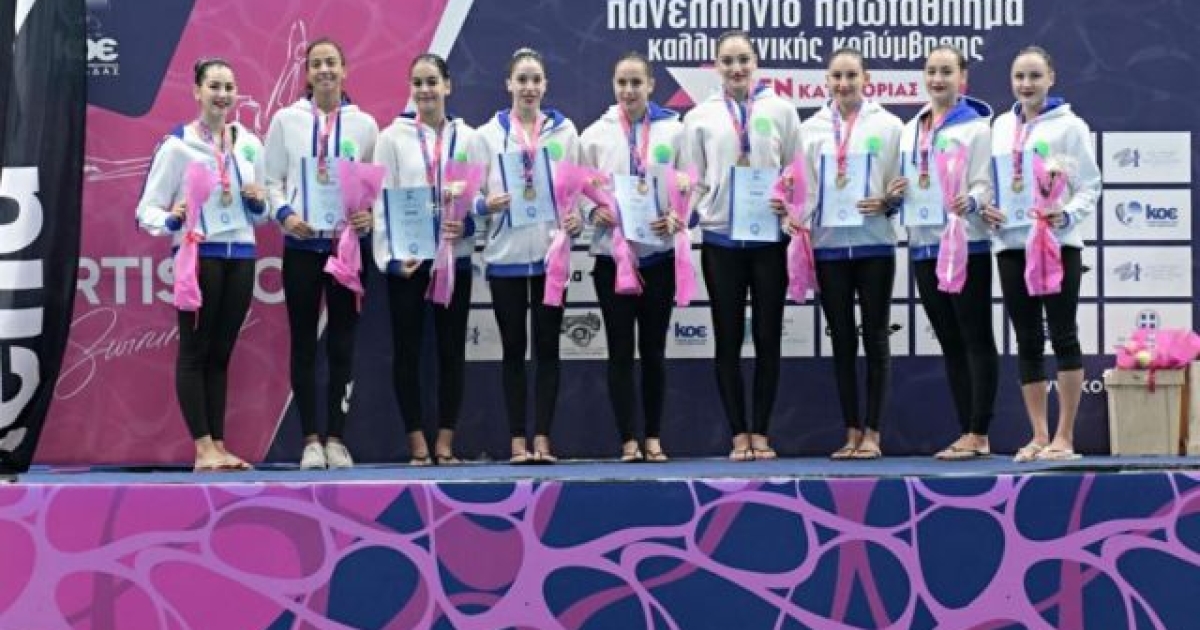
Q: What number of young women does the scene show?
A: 9